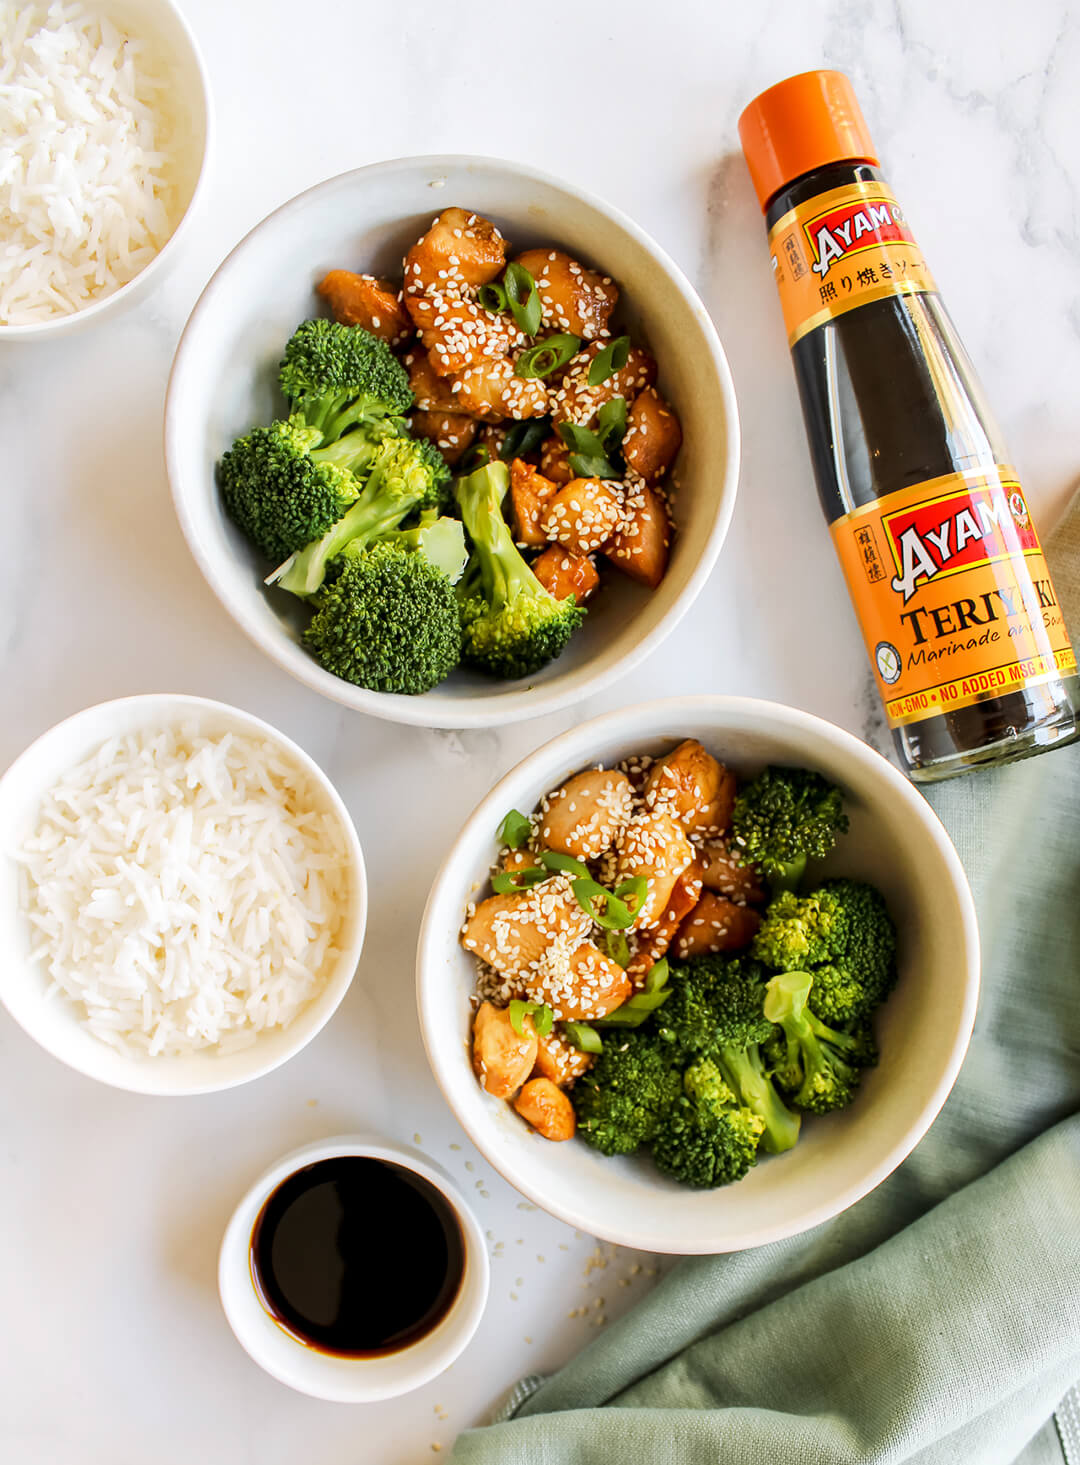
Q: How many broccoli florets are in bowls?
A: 11